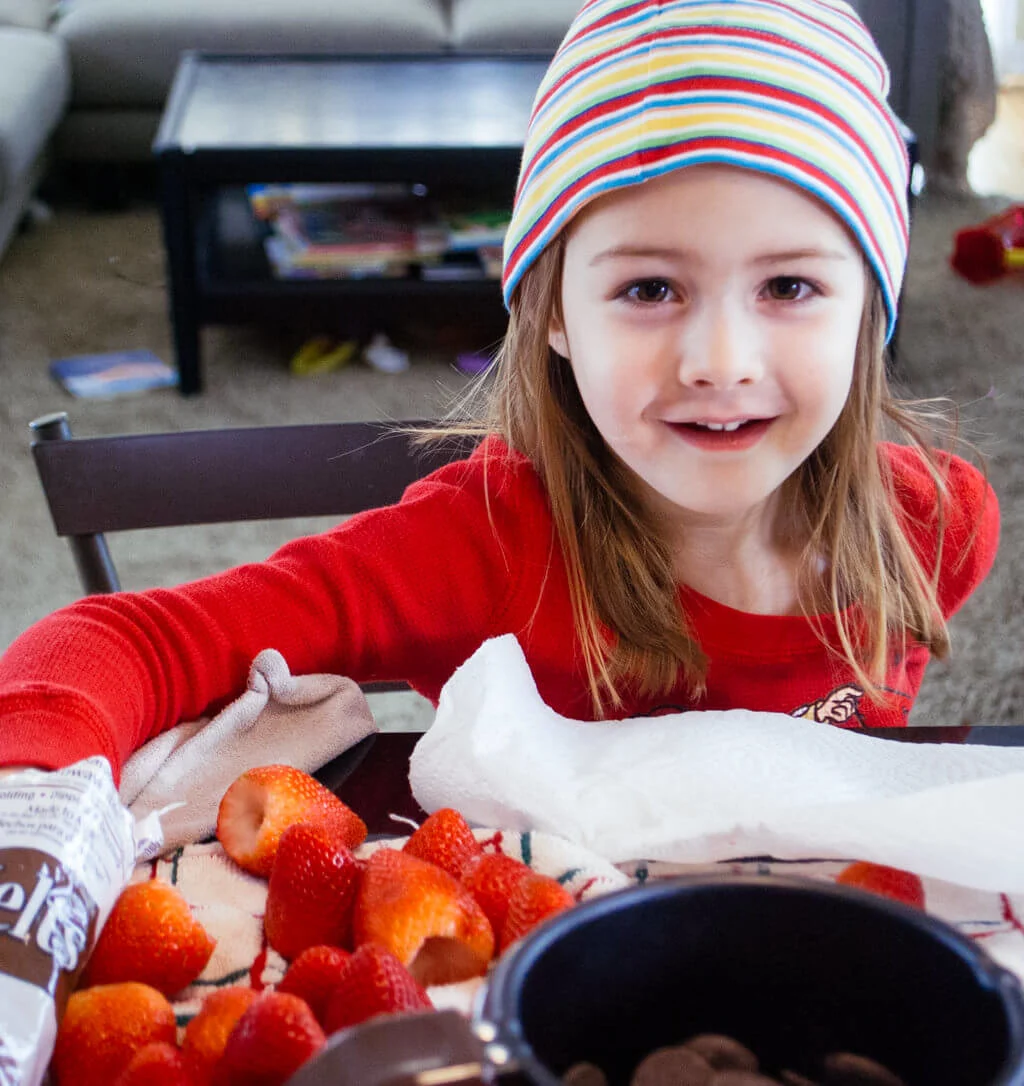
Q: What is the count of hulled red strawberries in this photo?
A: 14